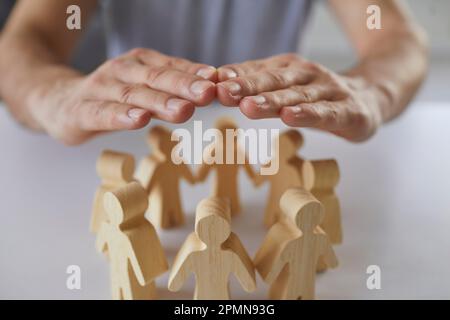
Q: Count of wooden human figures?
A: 8